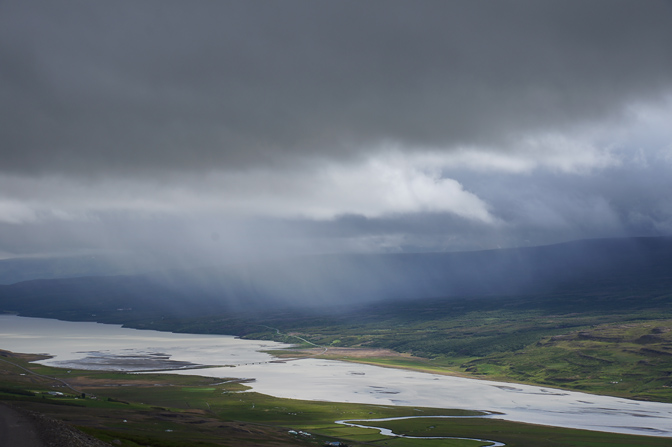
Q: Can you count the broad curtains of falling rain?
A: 1